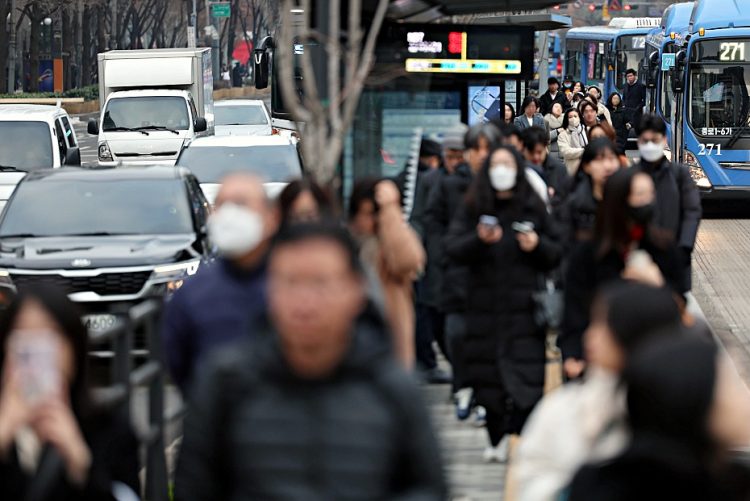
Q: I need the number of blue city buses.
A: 3